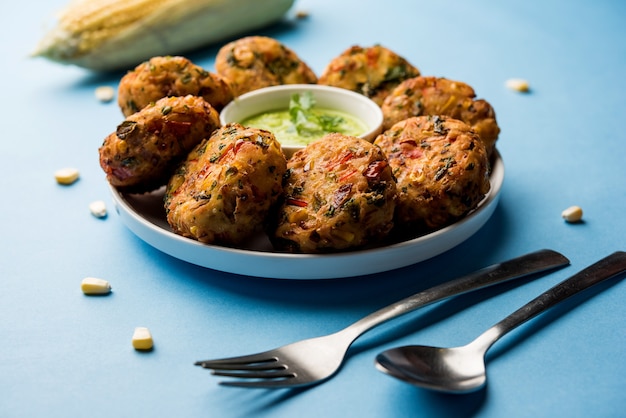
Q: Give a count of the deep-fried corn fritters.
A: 8